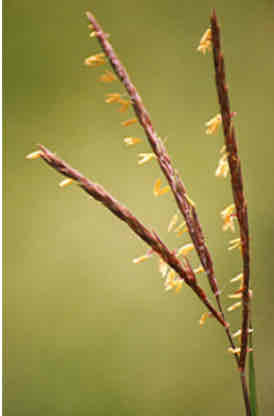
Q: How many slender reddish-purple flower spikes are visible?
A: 3